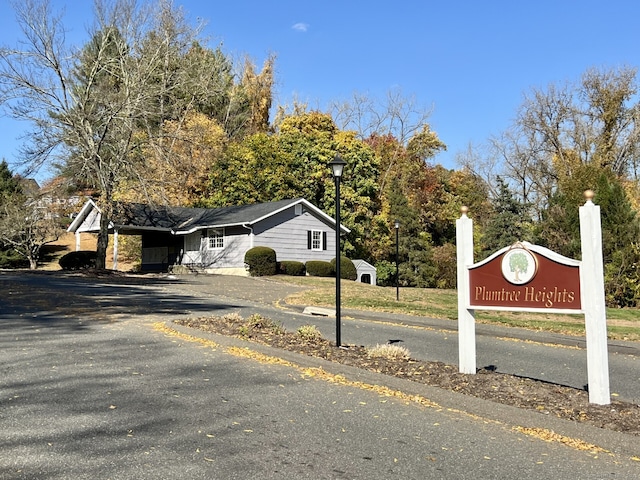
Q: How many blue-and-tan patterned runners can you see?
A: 0